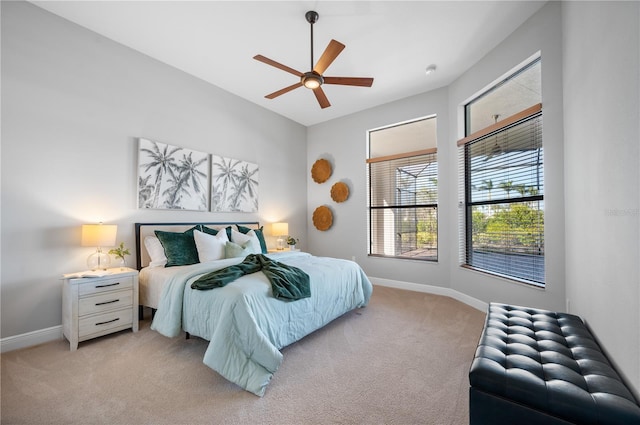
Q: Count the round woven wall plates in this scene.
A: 3